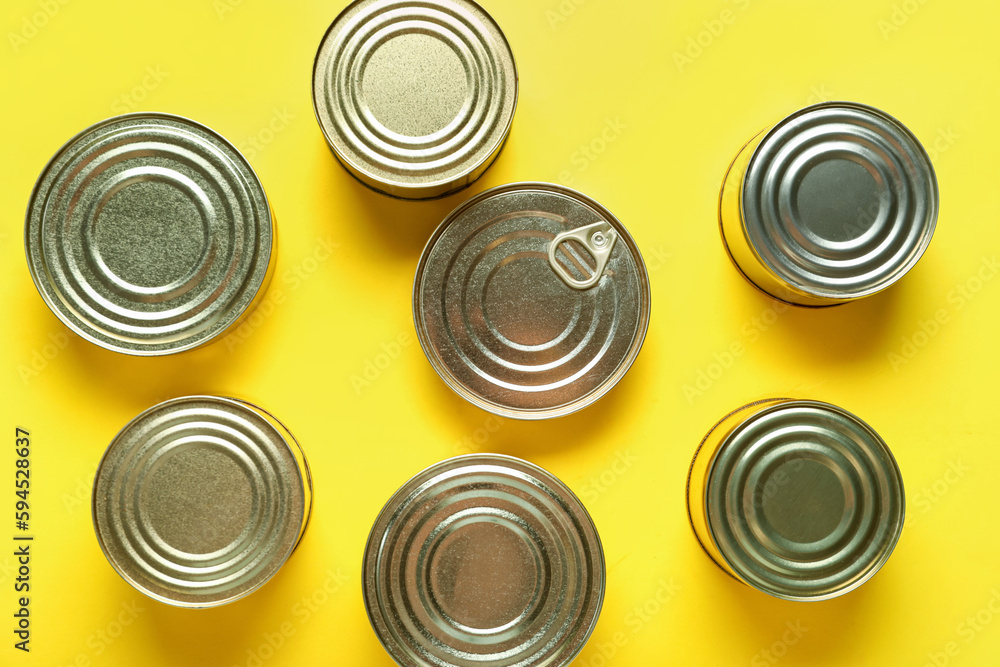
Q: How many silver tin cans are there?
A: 7